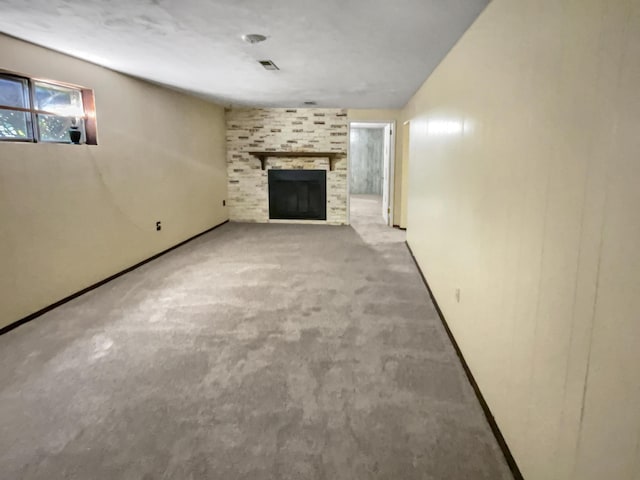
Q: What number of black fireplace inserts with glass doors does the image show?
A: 1